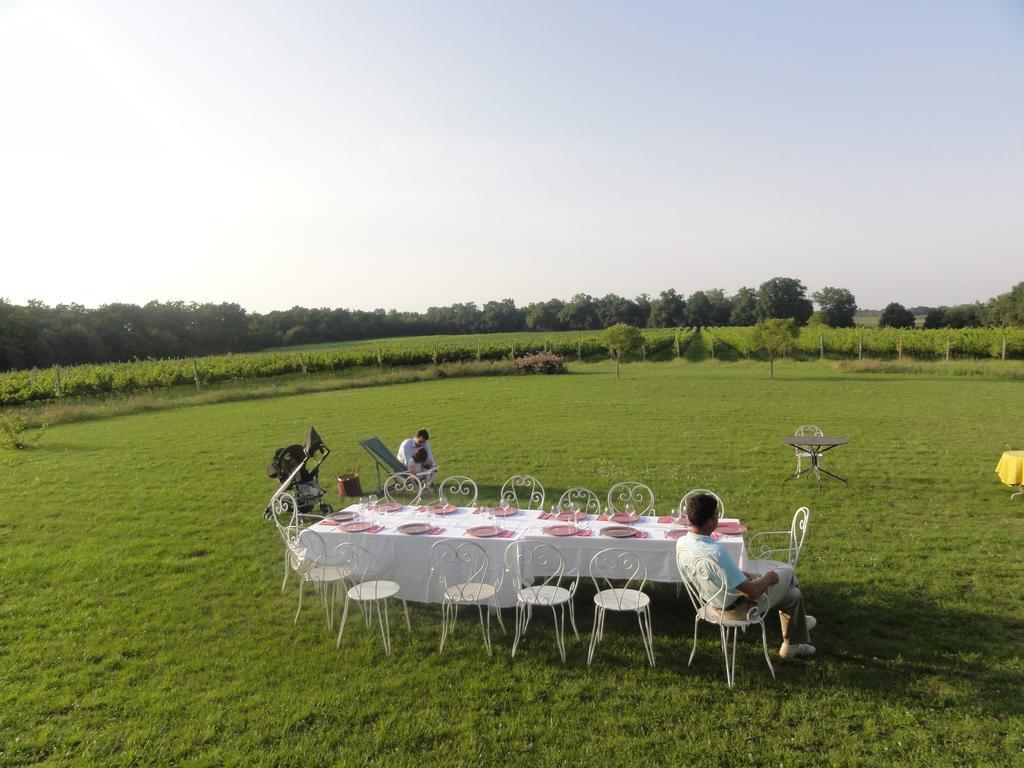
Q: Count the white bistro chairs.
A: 15